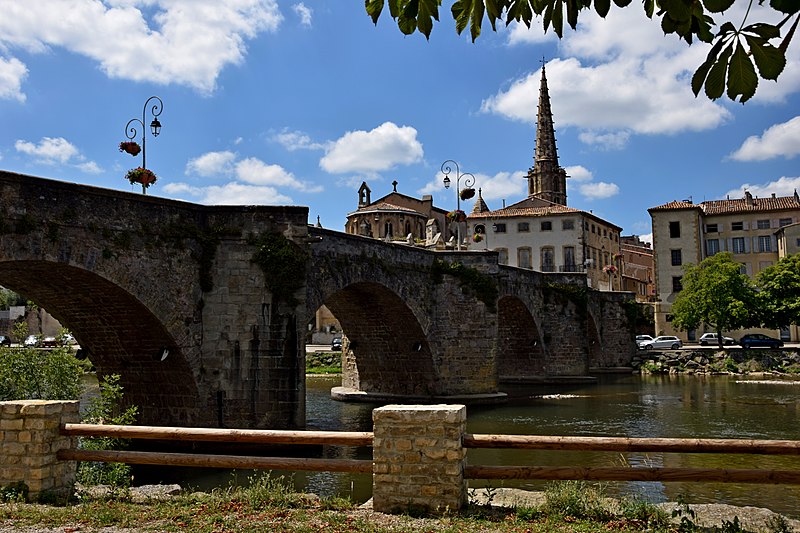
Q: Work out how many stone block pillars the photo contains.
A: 2